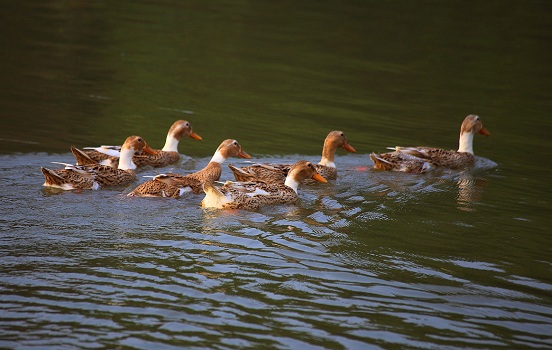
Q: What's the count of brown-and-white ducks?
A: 6